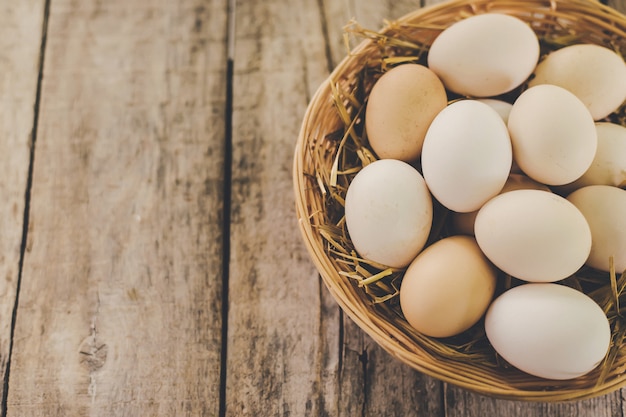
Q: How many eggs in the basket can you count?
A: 13